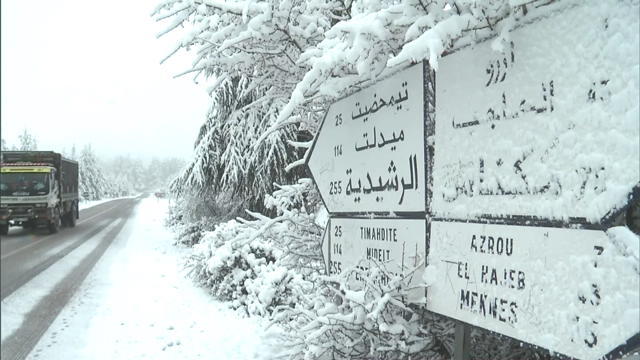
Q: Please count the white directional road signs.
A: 4